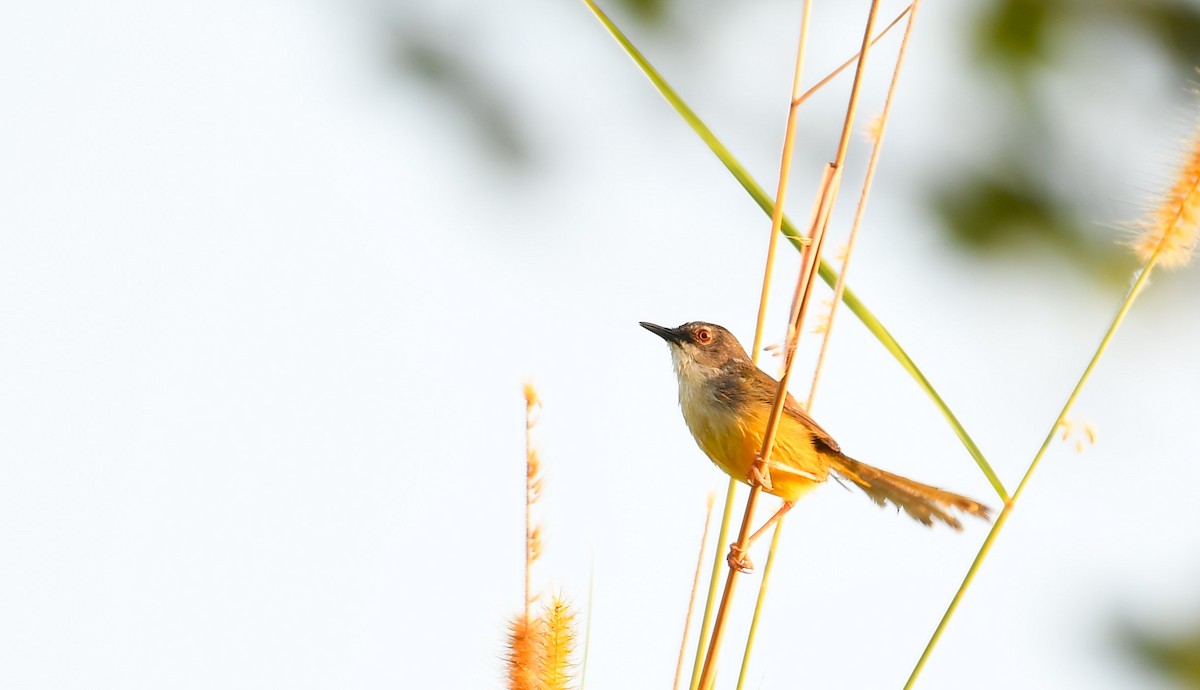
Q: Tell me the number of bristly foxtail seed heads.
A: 3